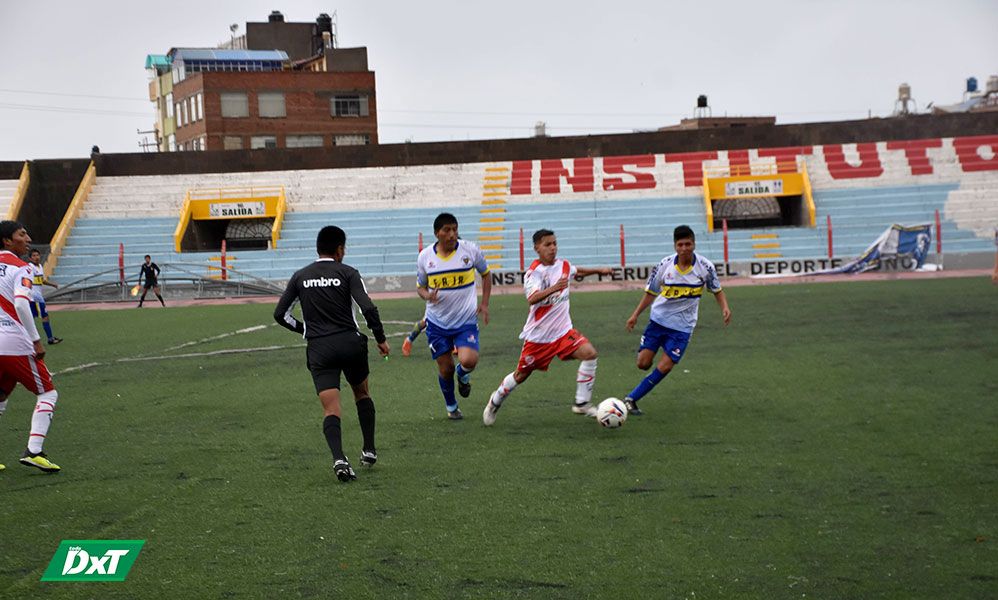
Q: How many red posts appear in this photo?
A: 8